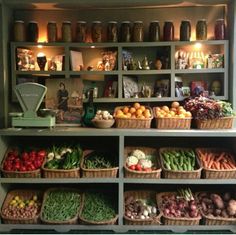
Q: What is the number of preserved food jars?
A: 14